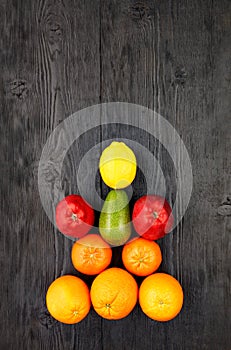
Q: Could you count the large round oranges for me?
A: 3